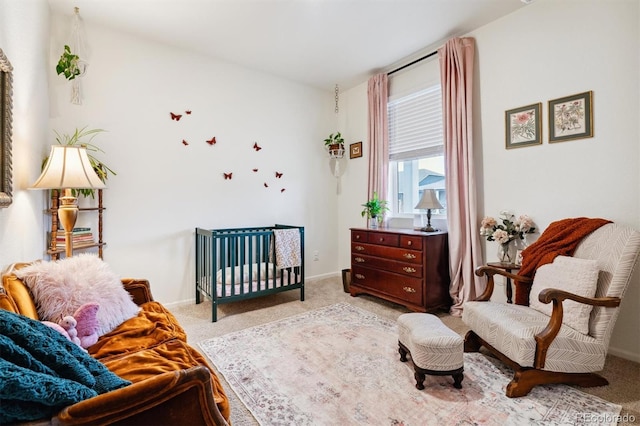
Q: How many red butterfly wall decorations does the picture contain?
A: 10